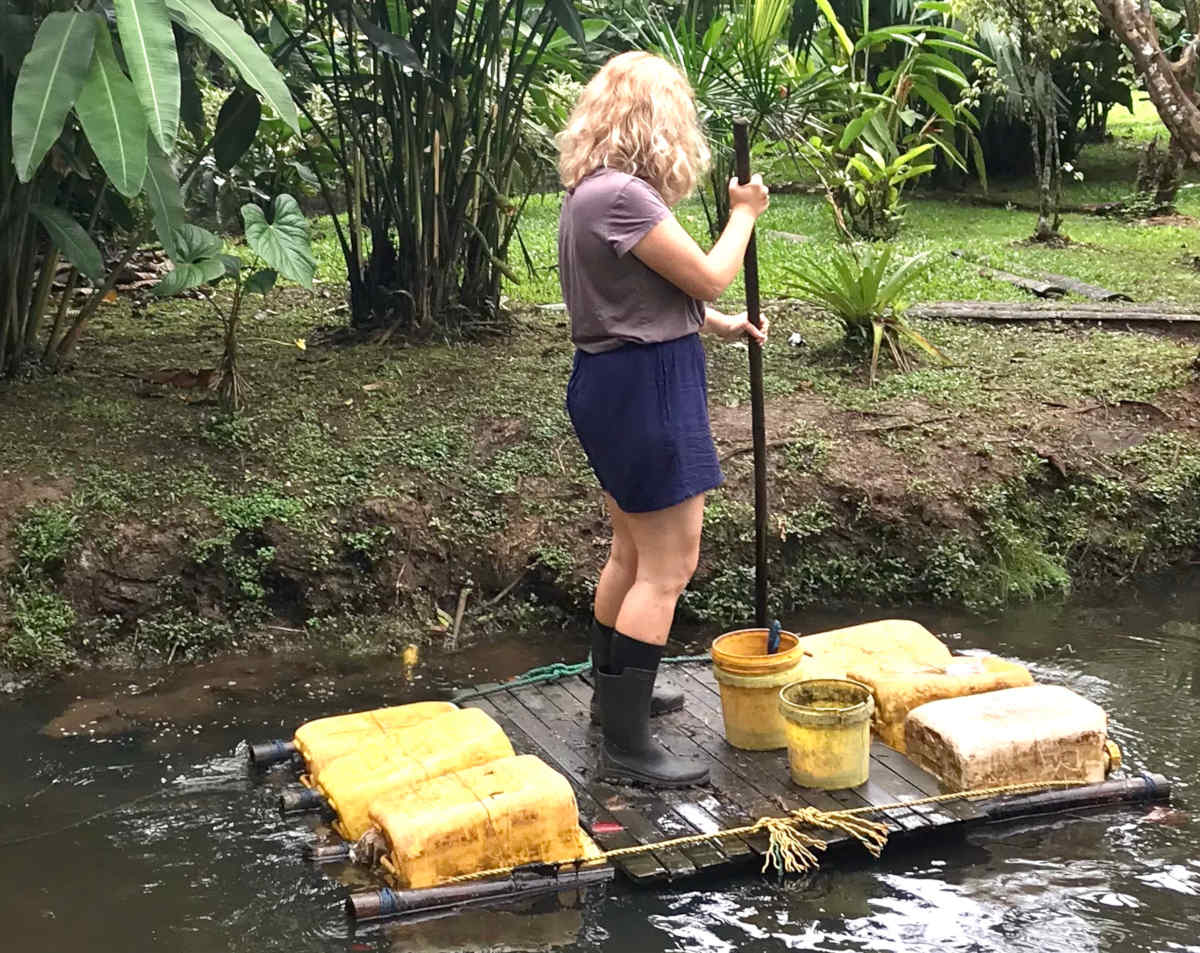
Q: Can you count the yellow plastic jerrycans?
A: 6